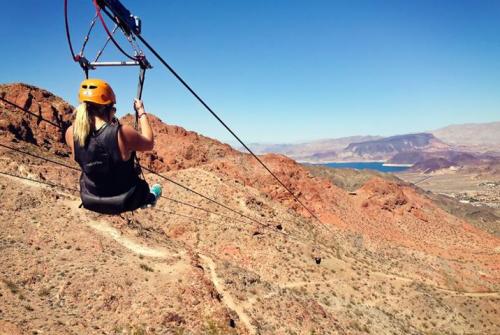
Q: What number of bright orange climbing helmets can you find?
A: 1